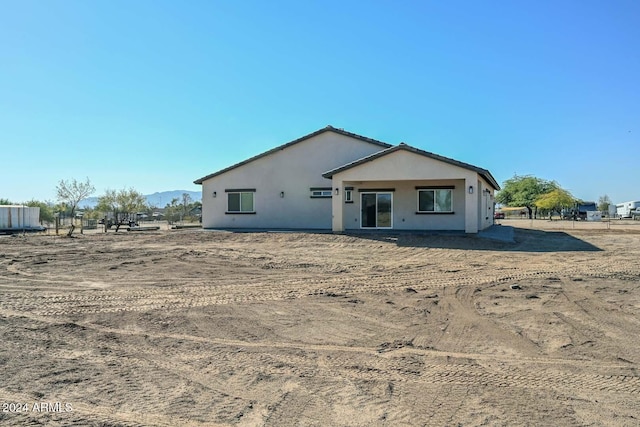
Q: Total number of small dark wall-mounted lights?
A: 4